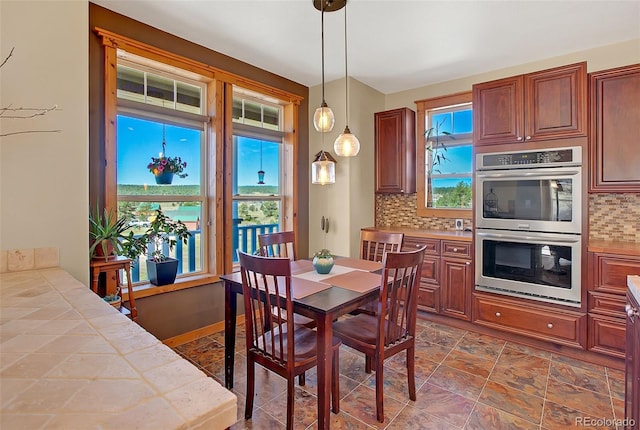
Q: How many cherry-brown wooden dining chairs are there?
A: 4